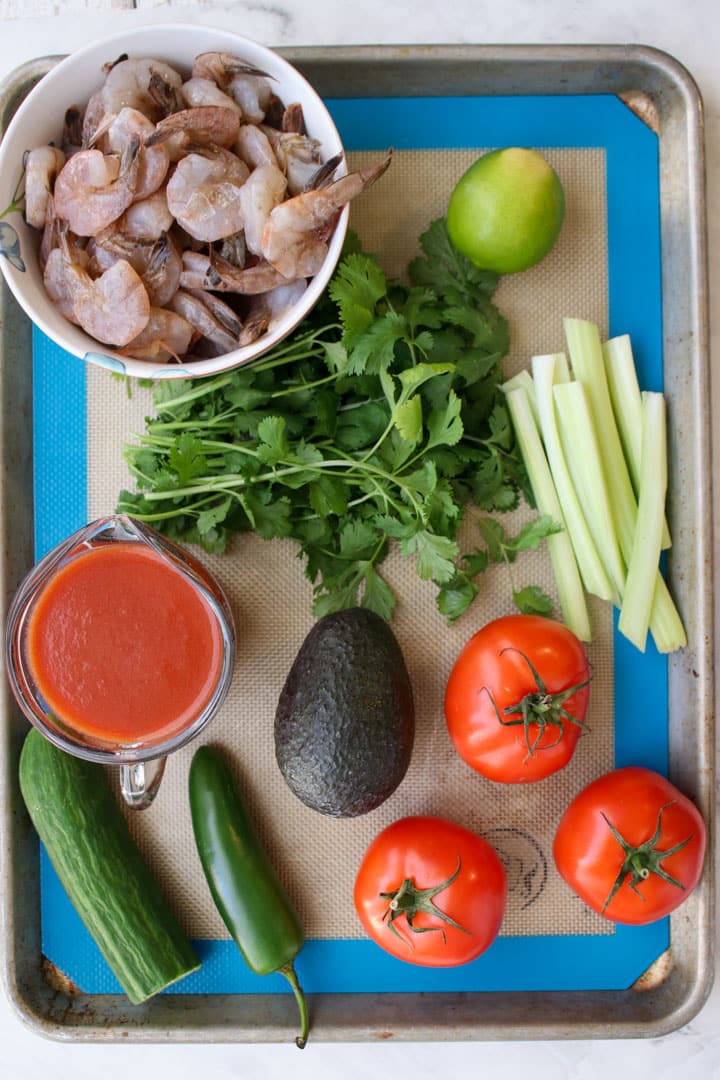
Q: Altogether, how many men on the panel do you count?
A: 0